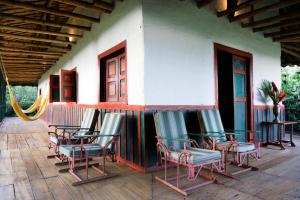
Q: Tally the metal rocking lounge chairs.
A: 4